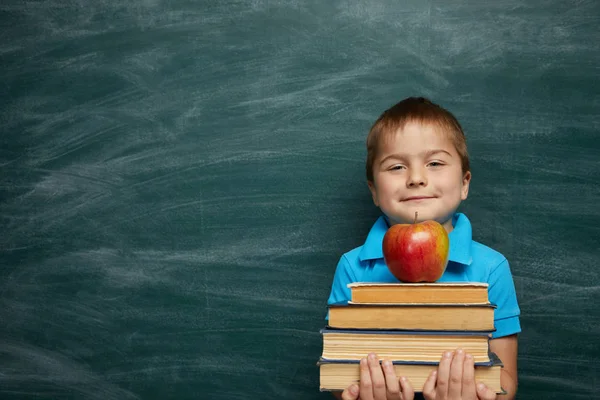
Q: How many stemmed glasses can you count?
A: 0